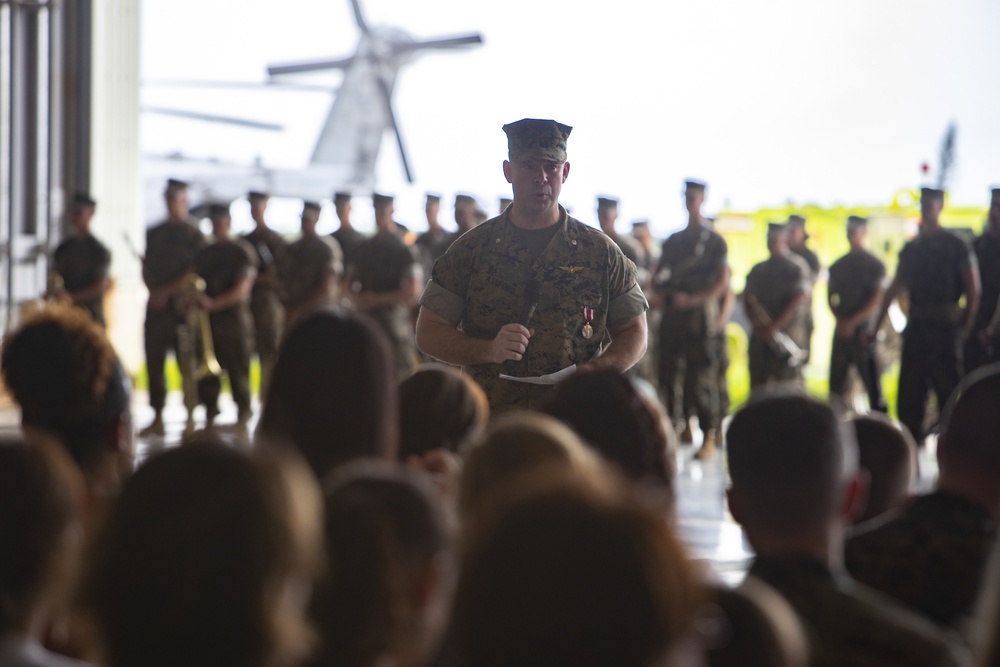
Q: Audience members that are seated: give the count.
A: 13